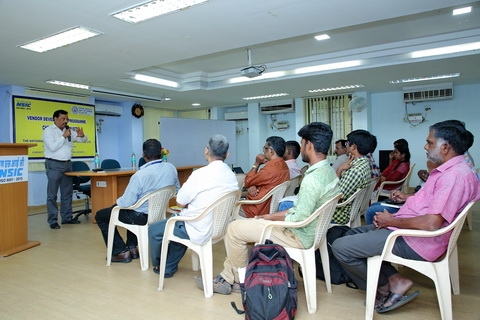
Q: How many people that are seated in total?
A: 13